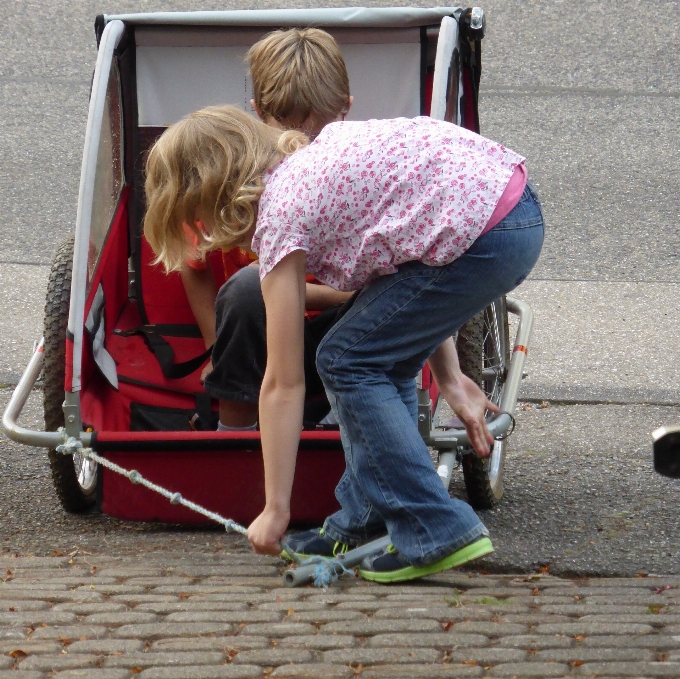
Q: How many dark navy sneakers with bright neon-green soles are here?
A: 2